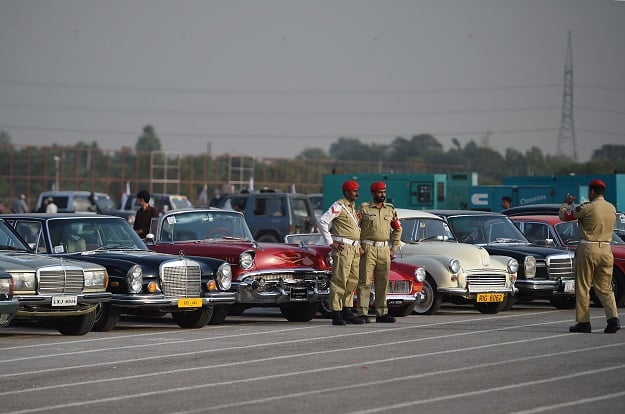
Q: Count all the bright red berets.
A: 3